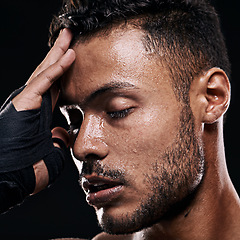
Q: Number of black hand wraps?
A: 1